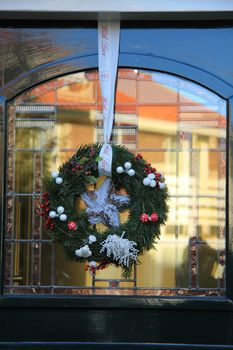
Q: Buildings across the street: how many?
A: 1